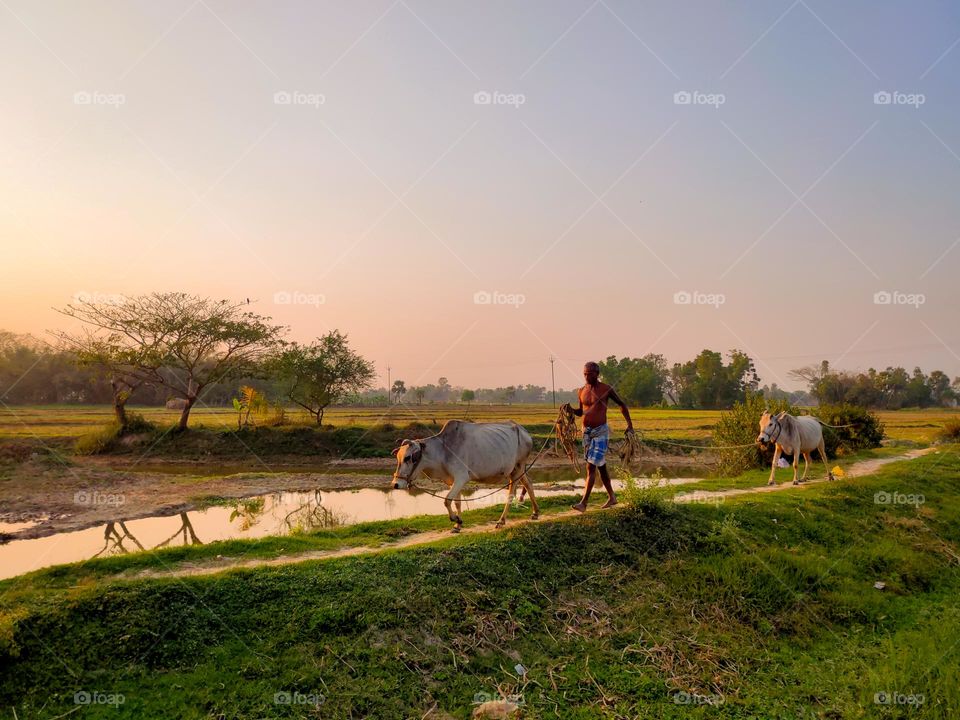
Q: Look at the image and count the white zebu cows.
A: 2